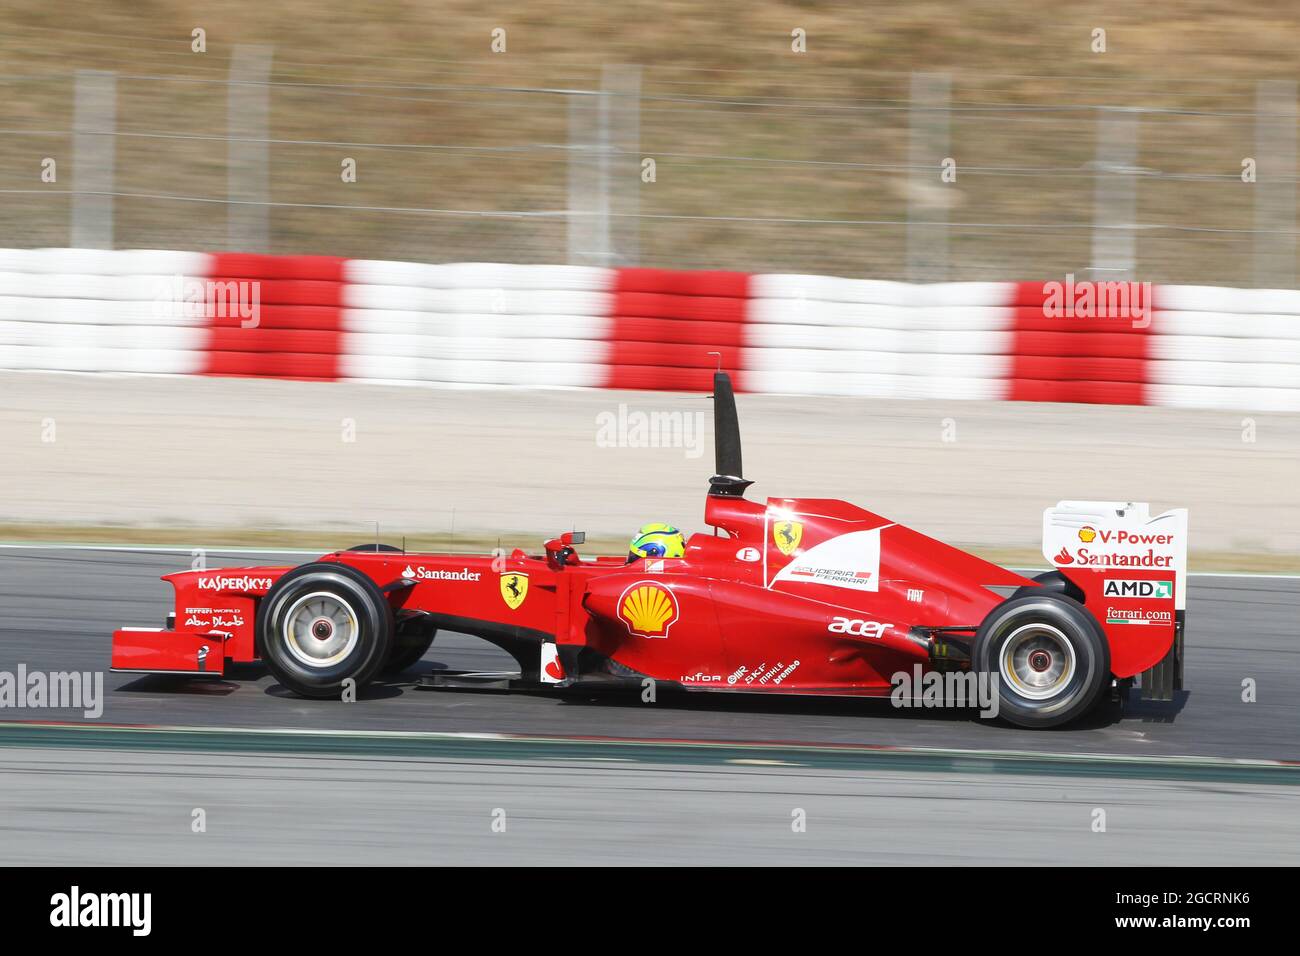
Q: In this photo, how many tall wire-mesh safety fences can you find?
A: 1